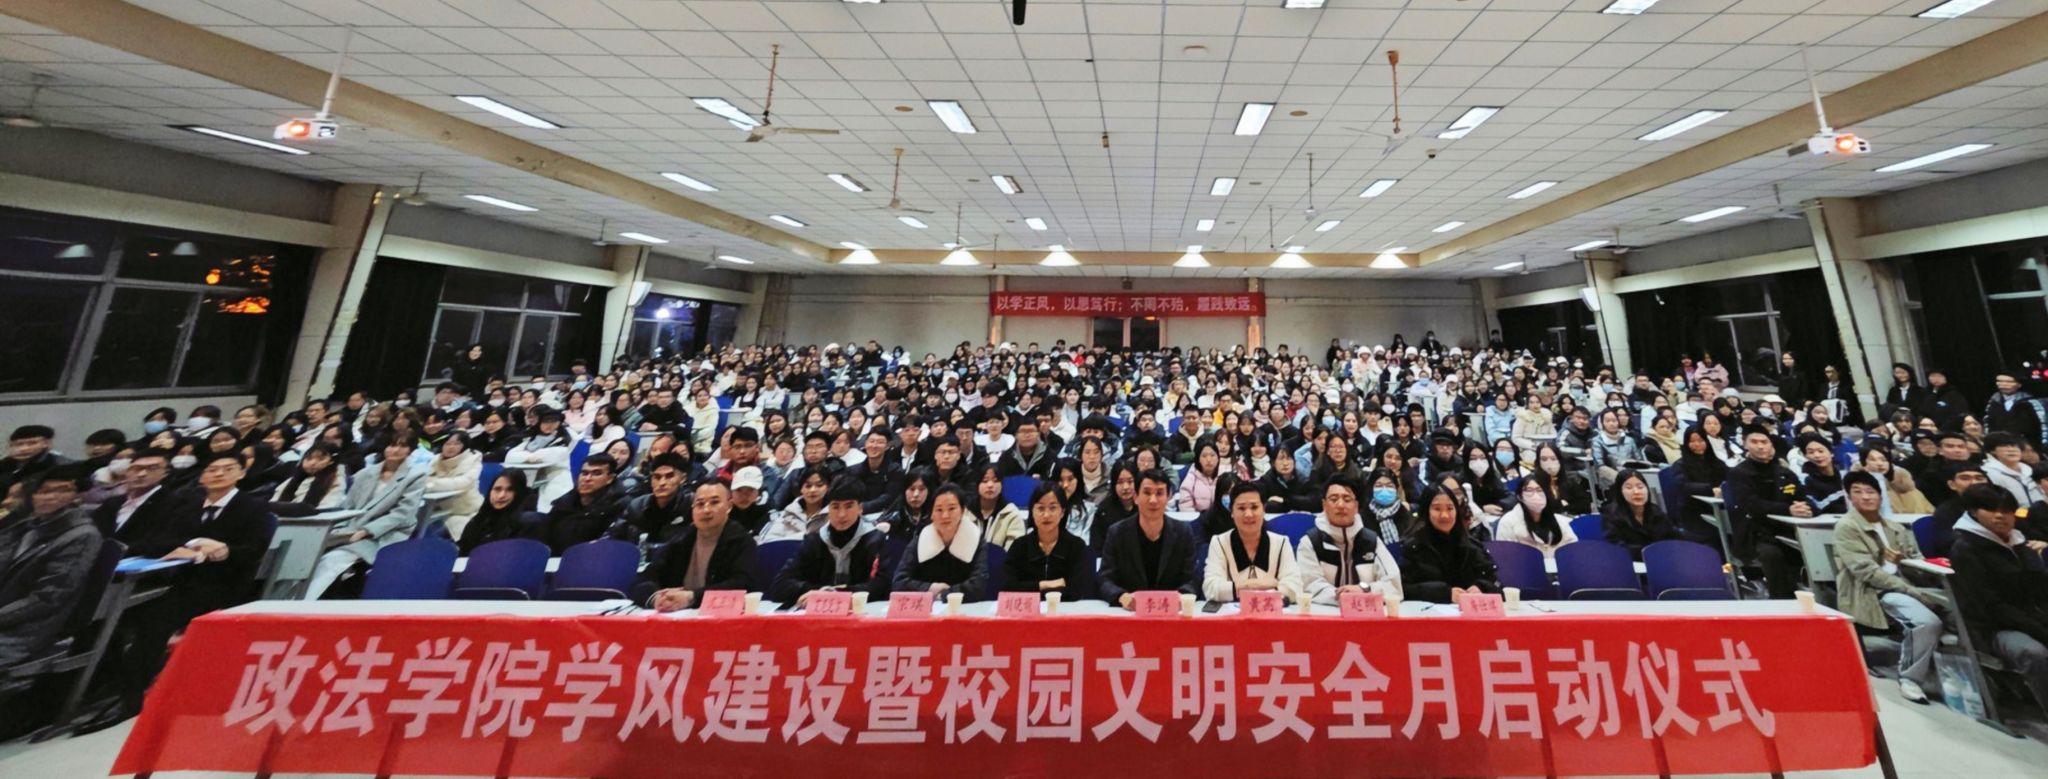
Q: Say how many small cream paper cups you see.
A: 9